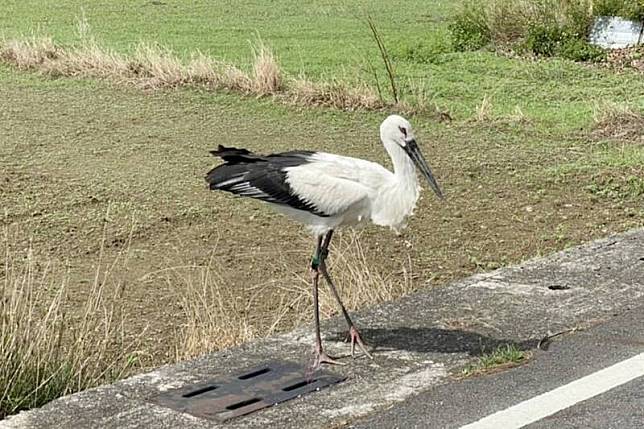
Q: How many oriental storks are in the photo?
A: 1